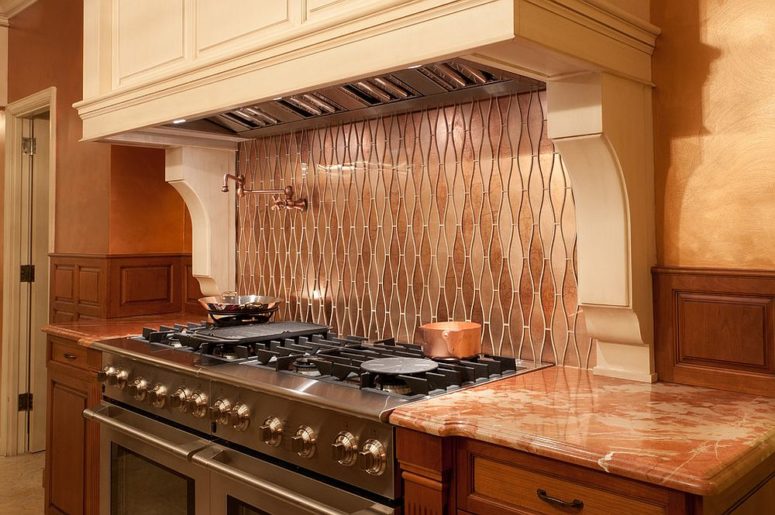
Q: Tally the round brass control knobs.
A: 12